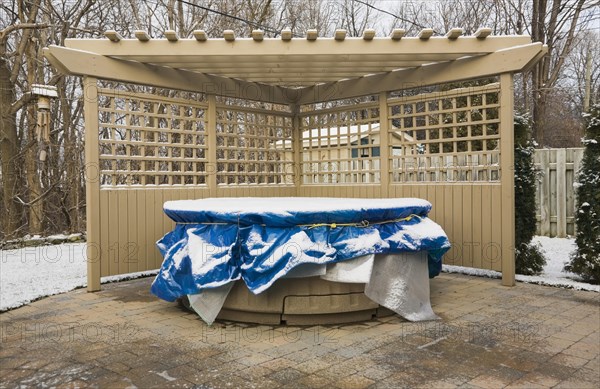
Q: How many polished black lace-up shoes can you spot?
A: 0